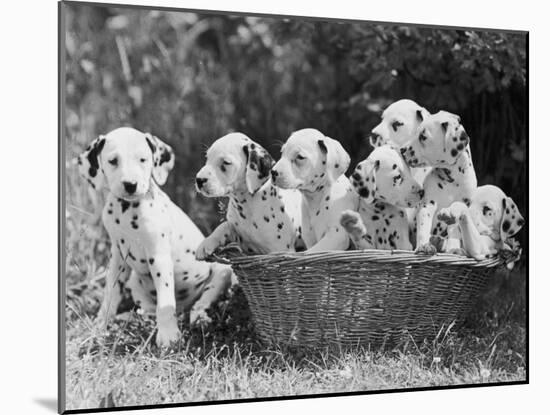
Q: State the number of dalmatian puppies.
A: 7